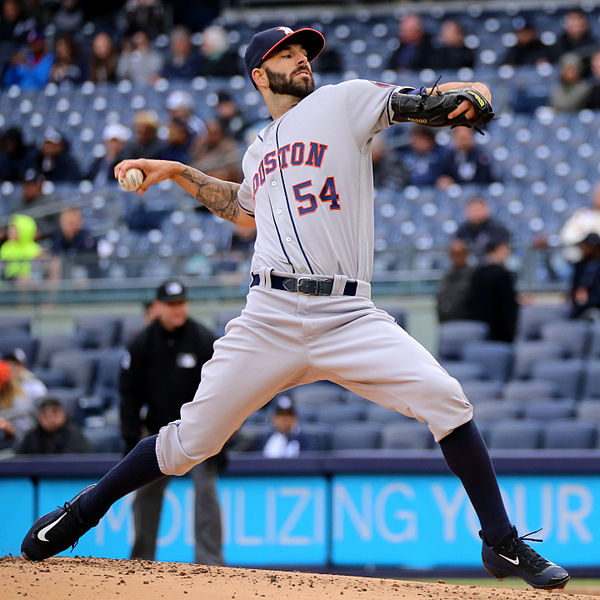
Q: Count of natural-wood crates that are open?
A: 0